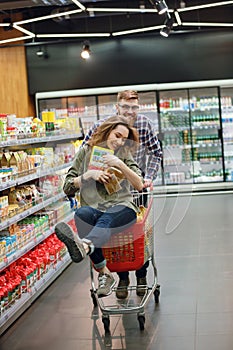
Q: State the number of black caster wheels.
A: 4